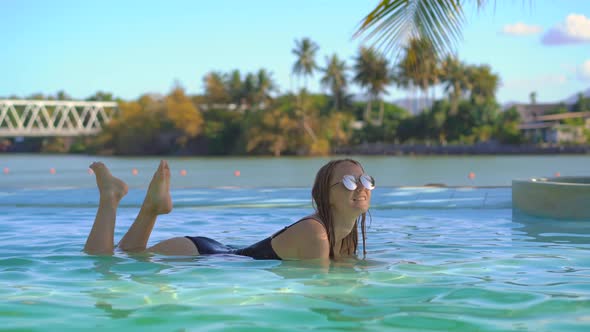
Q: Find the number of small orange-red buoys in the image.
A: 8